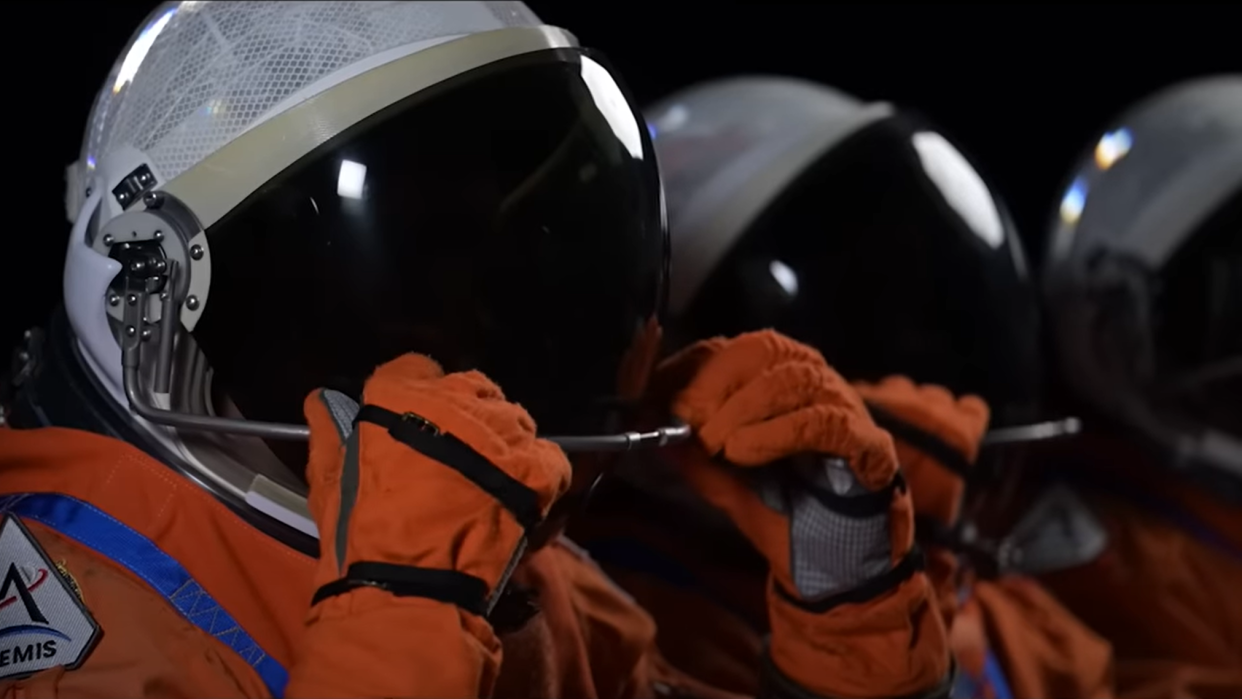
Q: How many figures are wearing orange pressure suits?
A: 3